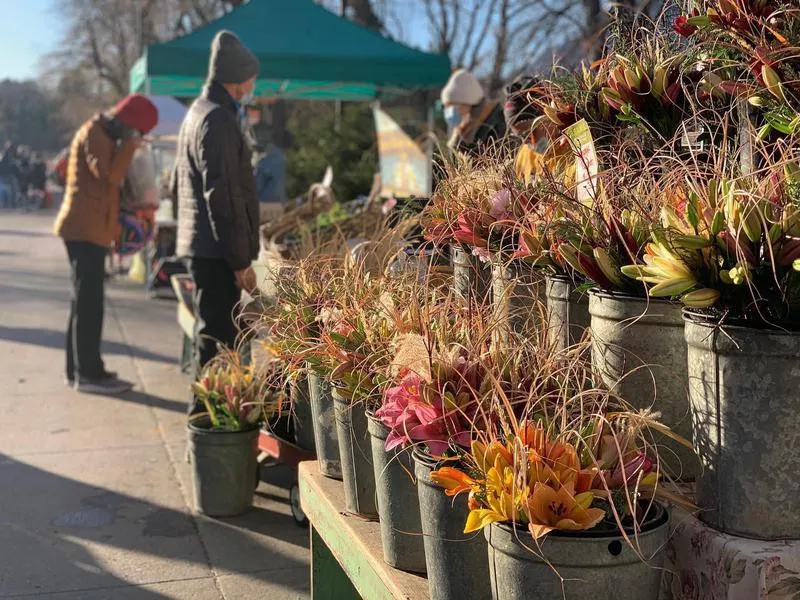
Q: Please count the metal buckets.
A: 12